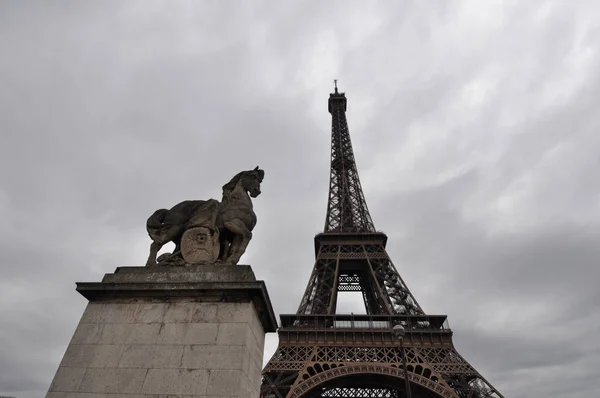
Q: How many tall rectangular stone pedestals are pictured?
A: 1